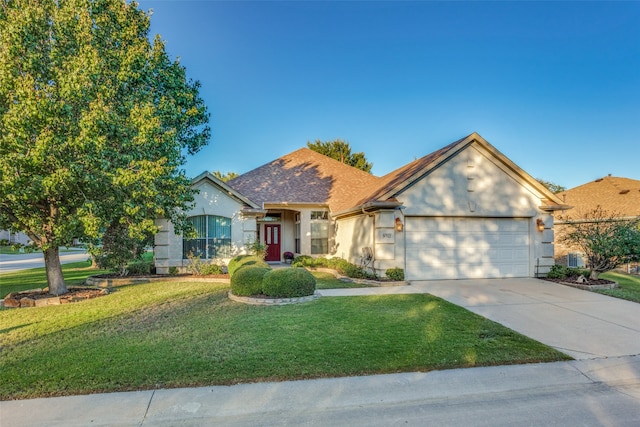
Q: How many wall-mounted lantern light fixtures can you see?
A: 2